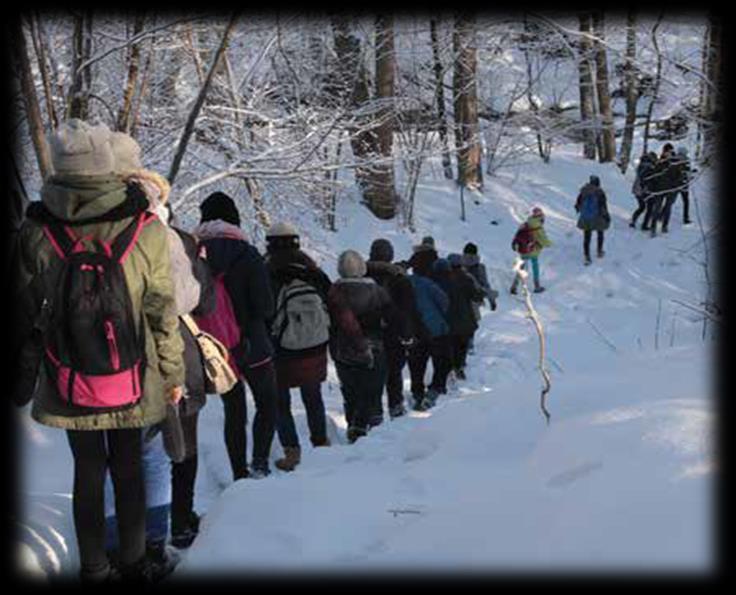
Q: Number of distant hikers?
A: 6